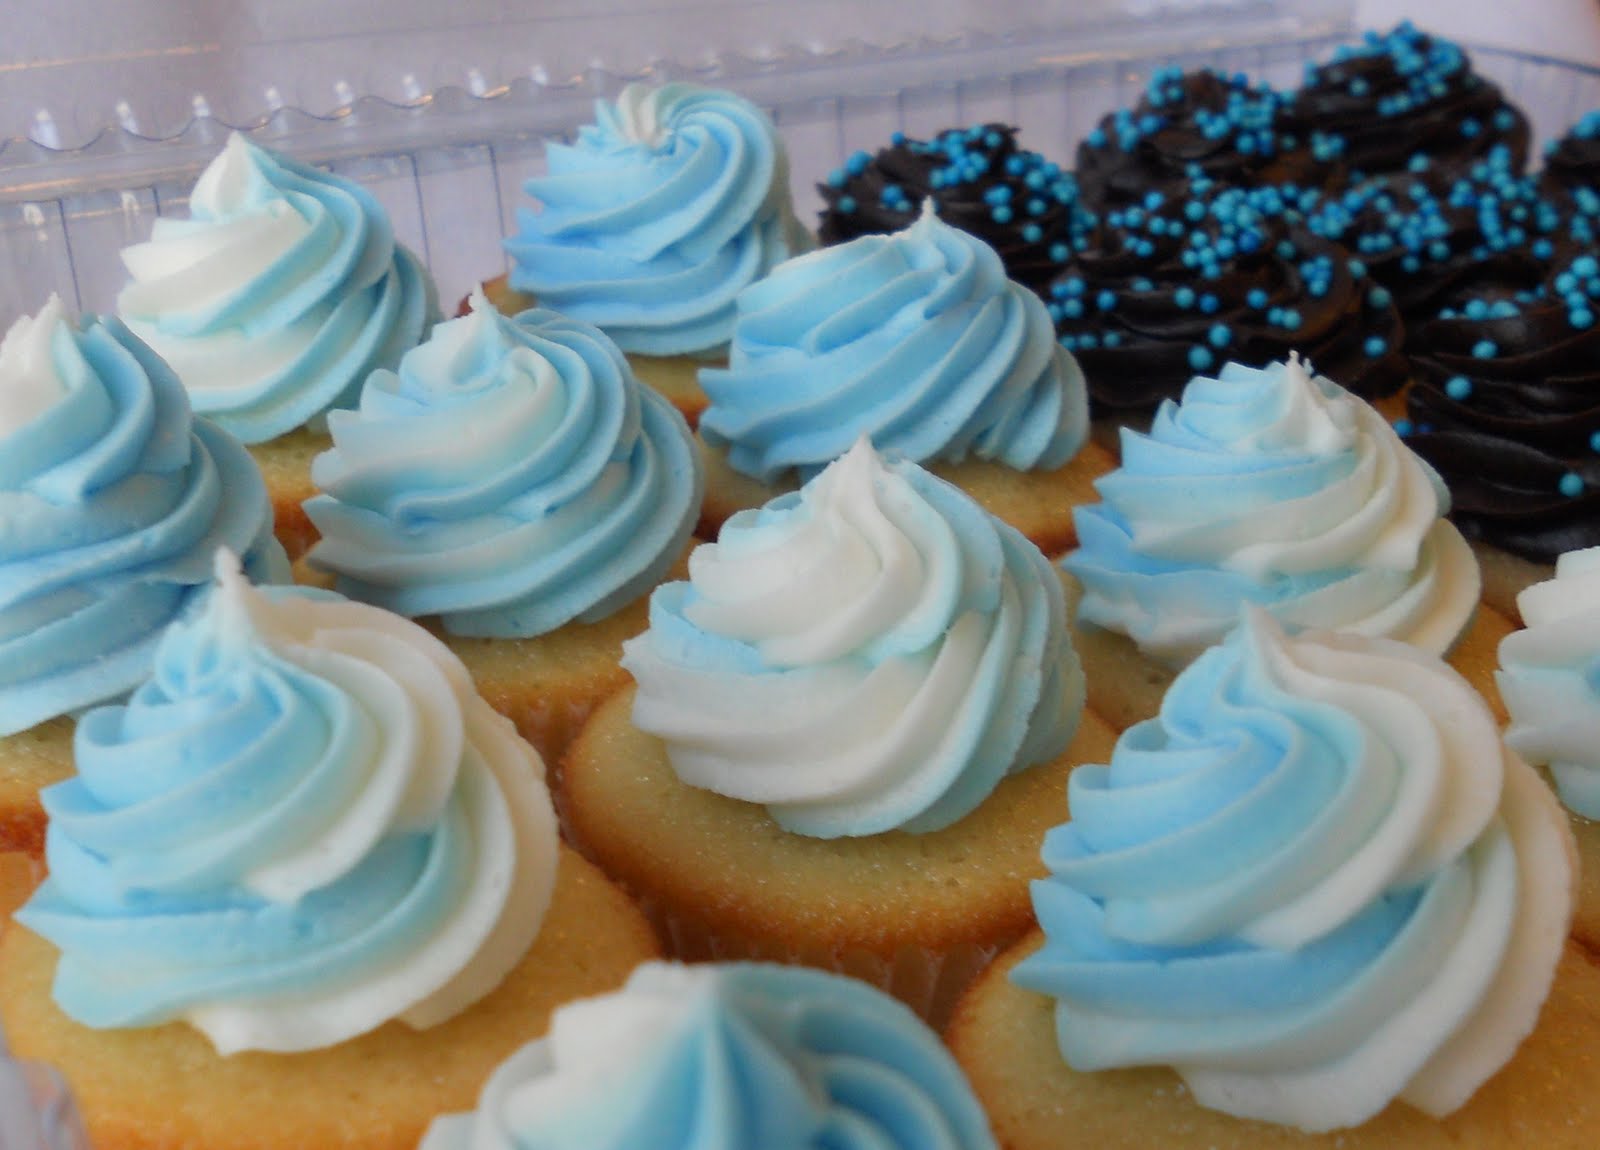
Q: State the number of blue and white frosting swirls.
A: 11